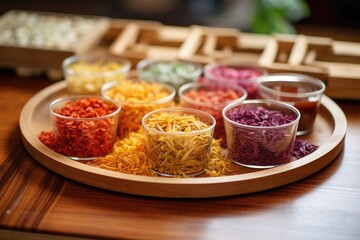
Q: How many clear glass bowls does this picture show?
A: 9